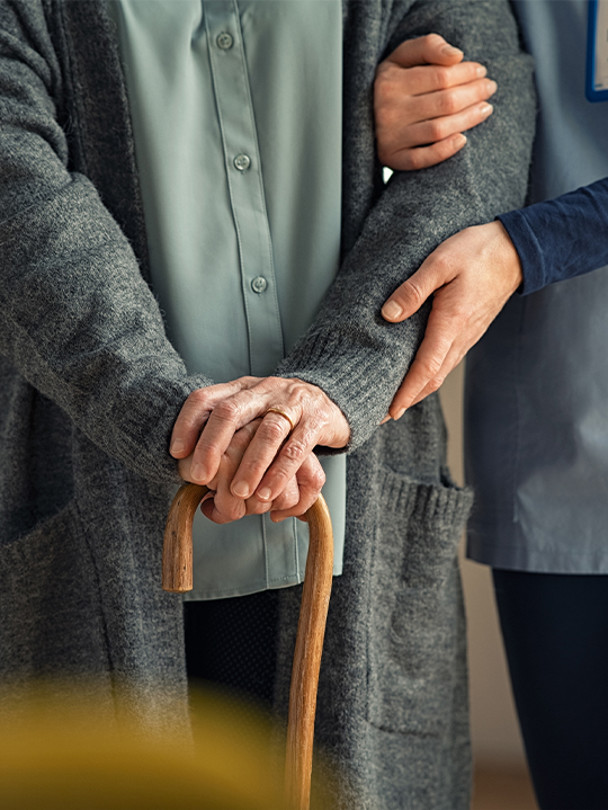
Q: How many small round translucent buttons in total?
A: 3